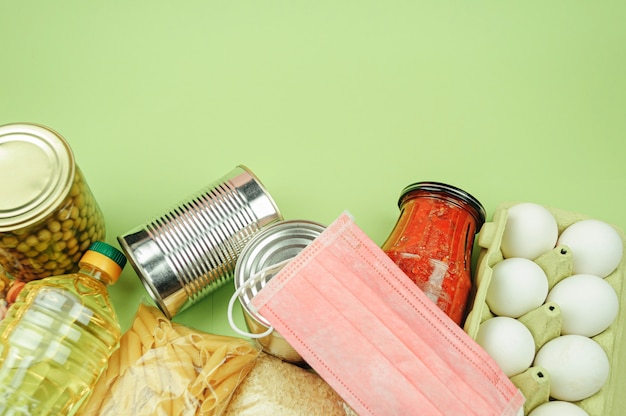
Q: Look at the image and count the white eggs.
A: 7